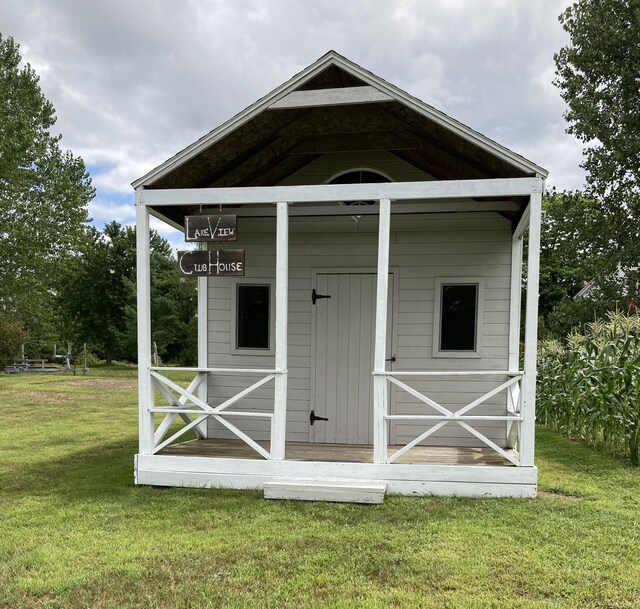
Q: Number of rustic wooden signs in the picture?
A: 2